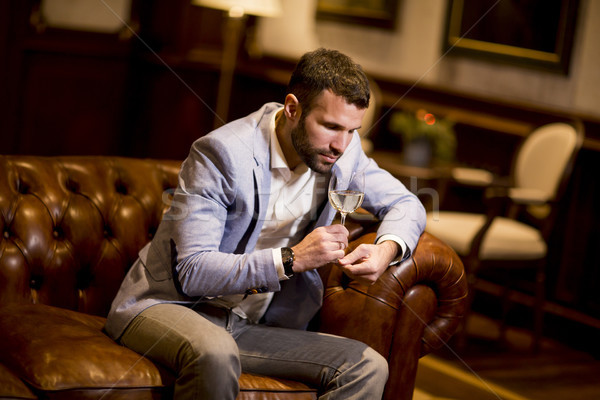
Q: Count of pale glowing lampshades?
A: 1